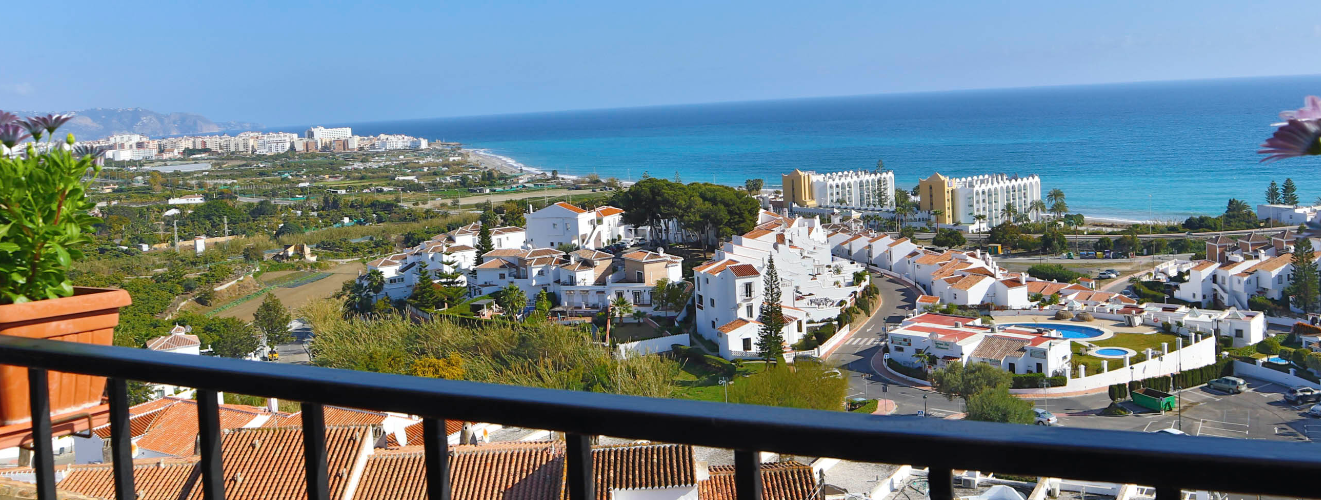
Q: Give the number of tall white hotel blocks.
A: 2